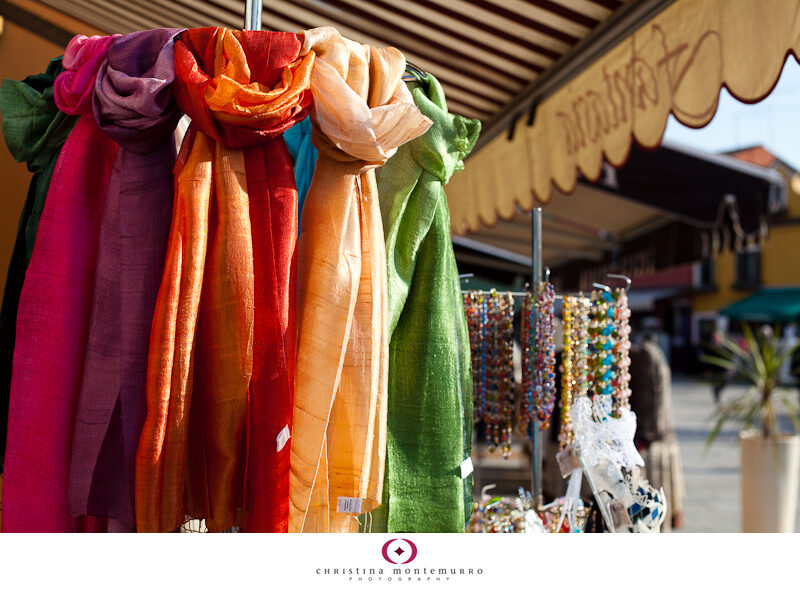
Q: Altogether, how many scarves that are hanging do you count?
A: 7